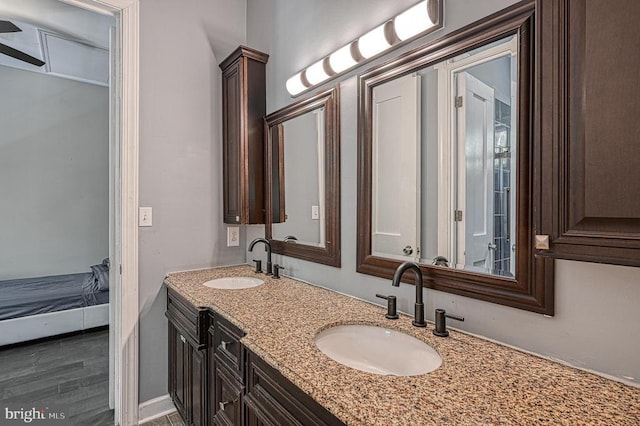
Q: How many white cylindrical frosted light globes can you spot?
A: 5